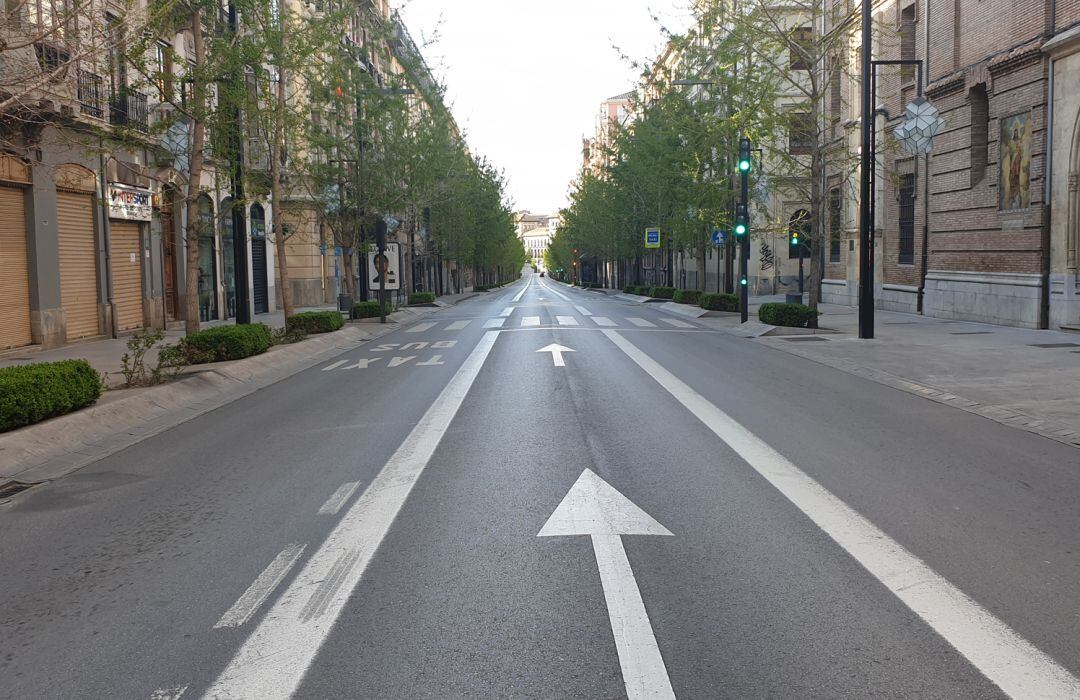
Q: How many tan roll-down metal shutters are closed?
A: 3